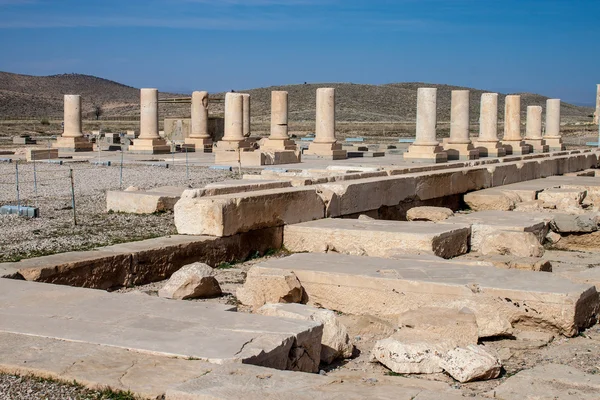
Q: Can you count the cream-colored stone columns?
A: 13